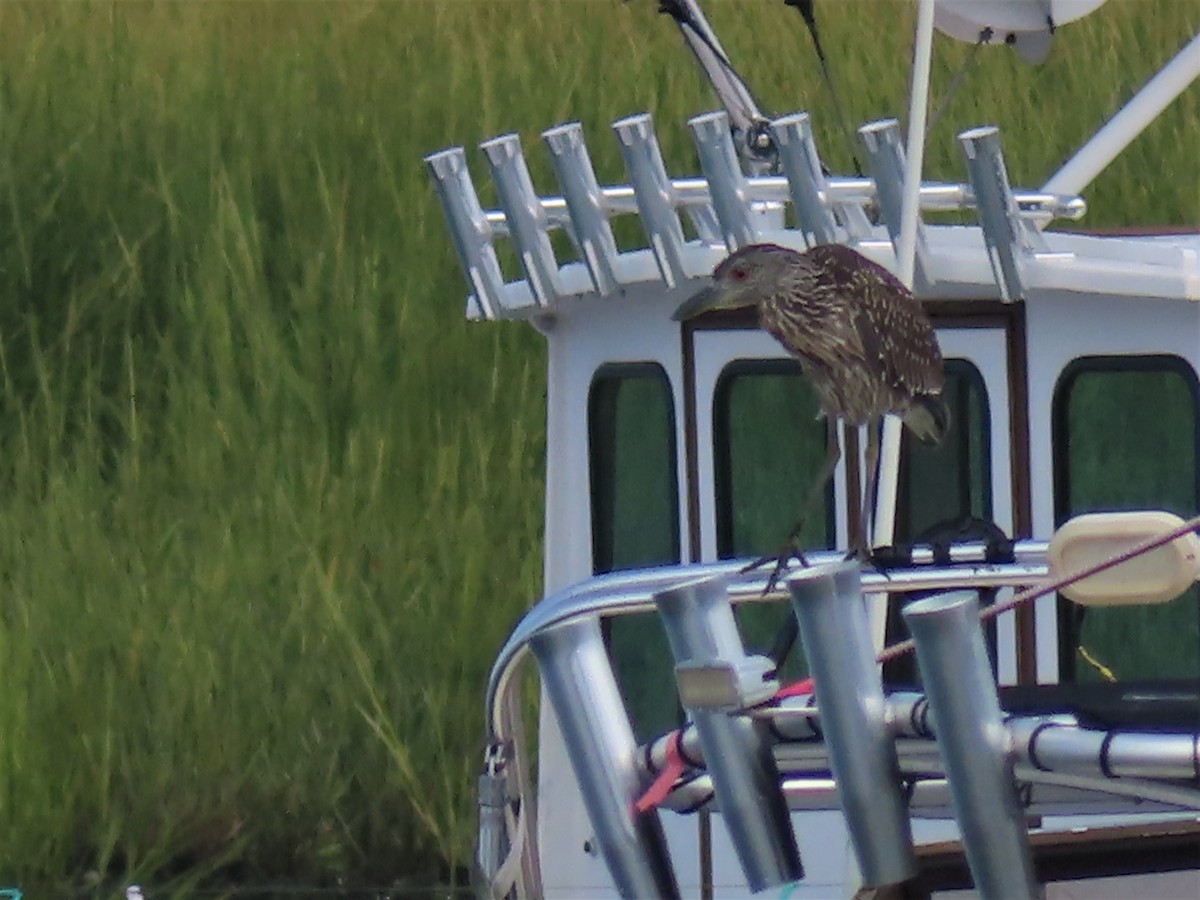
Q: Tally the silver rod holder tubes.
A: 12